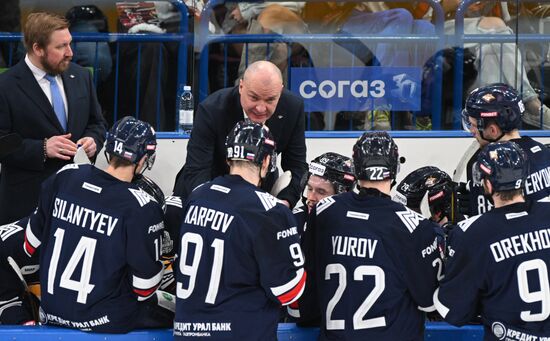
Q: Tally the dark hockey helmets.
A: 8